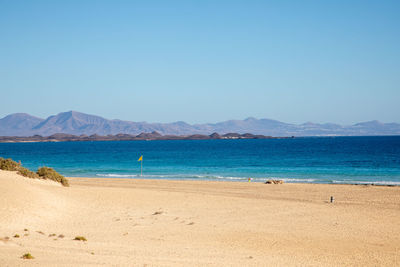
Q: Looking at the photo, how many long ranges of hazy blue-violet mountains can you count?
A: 1